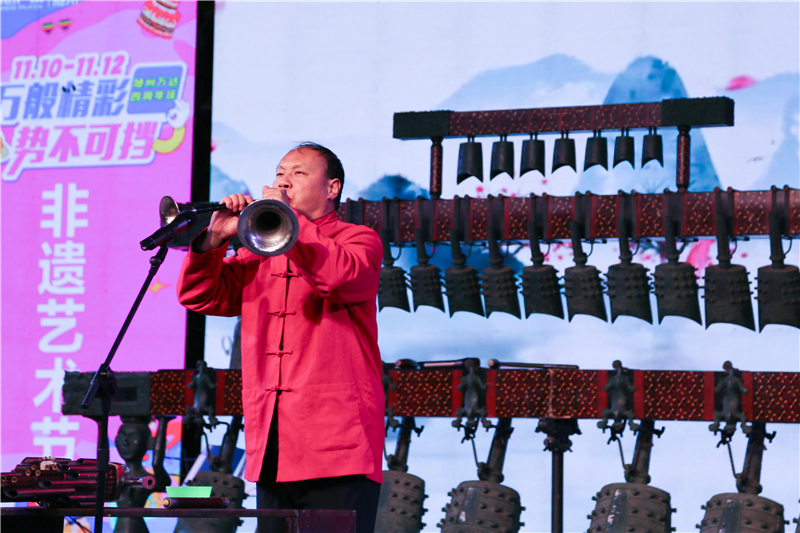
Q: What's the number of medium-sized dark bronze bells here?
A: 10